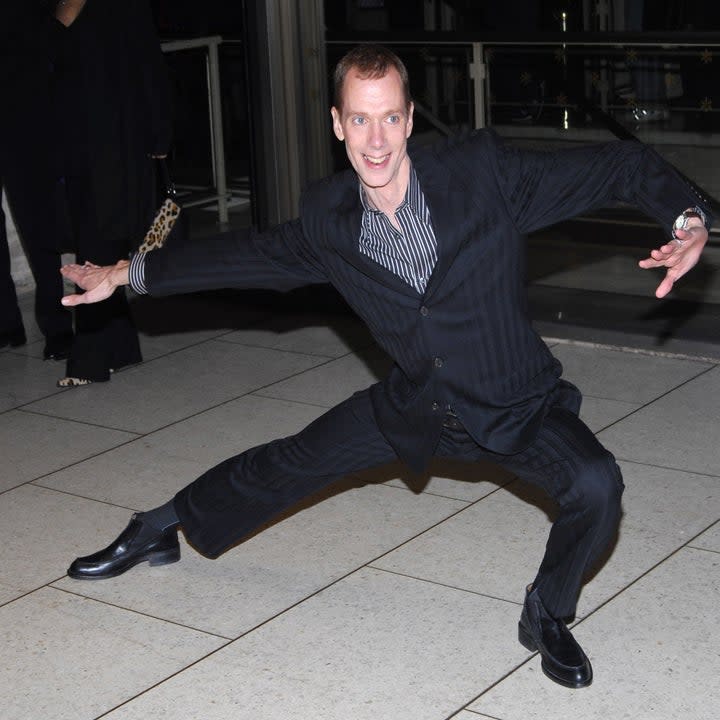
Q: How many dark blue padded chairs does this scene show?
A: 0